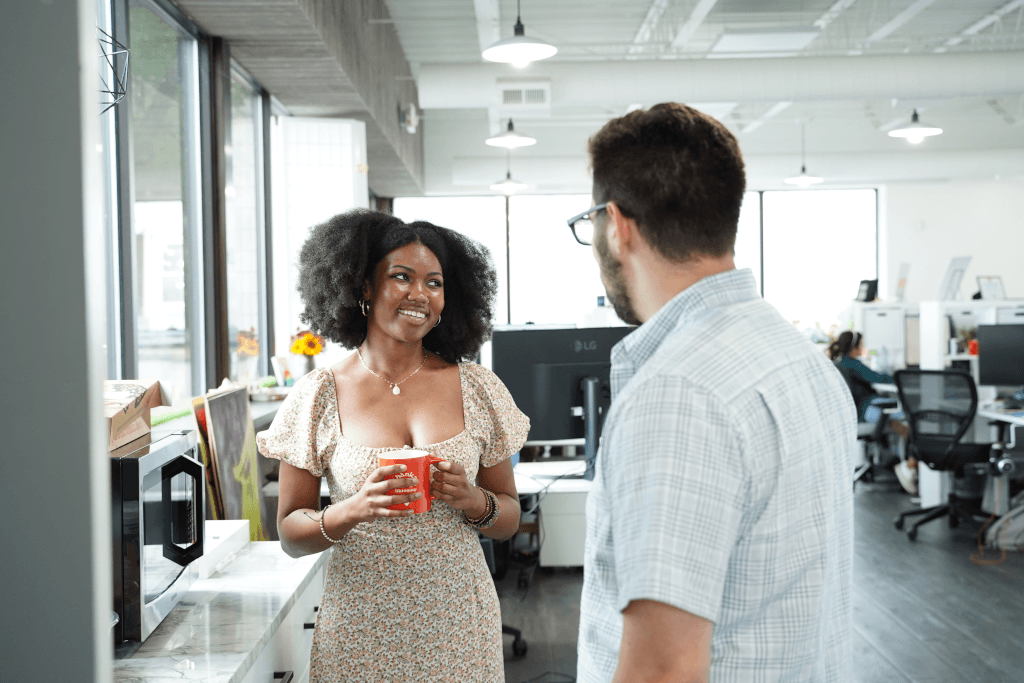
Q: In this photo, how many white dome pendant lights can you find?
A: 5